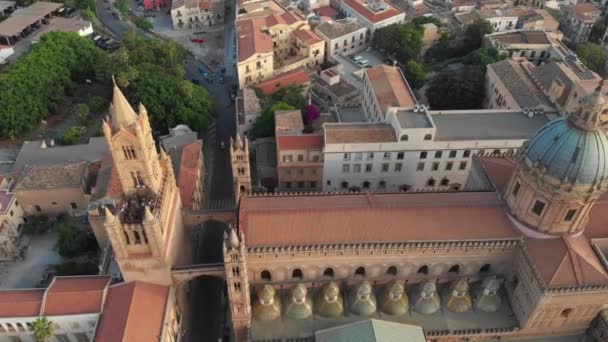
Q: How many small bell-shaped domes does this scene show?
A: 8